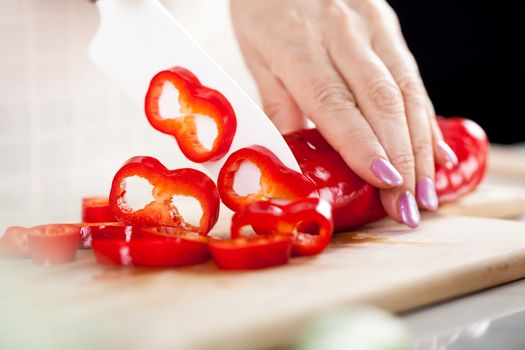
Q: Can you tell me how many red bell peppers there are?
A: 1